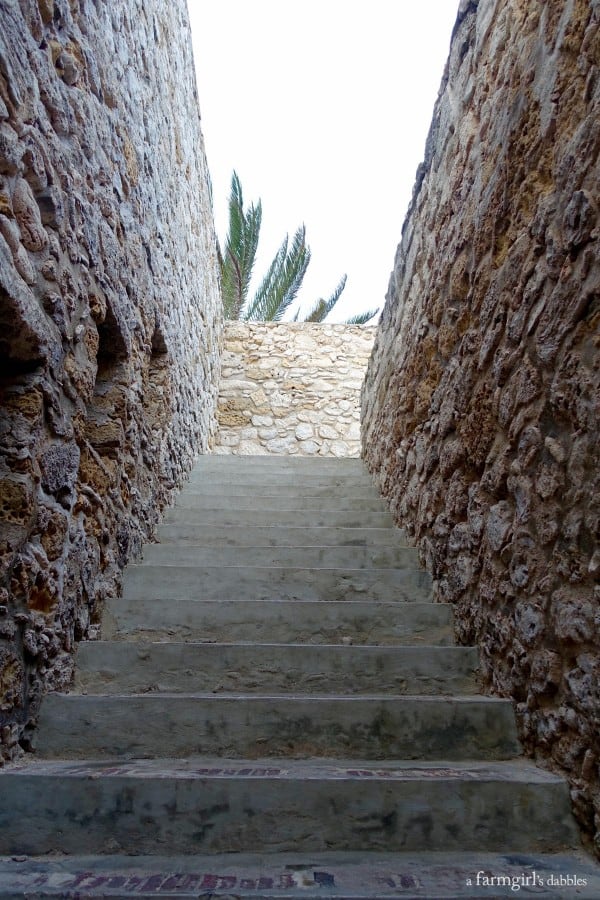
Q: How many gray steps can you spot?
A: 14